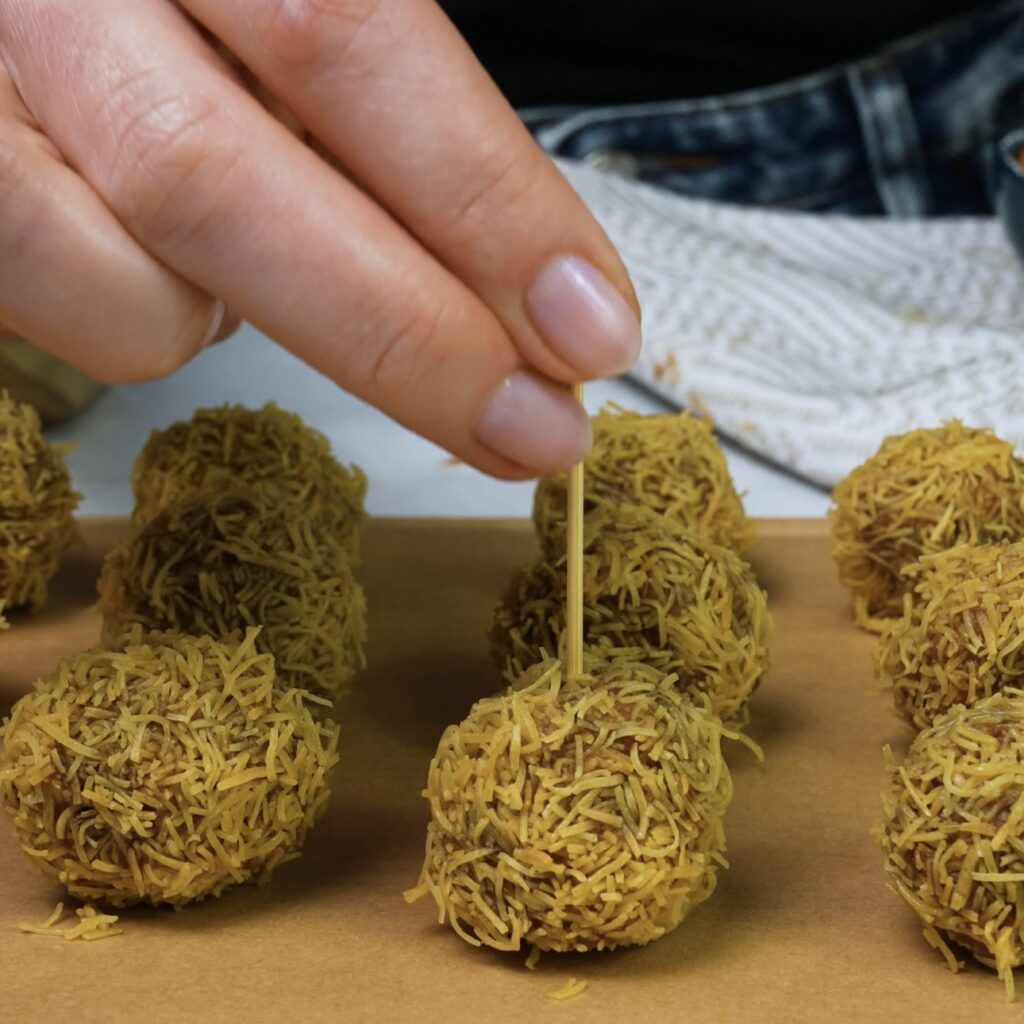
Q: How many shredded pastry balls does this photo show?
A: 10